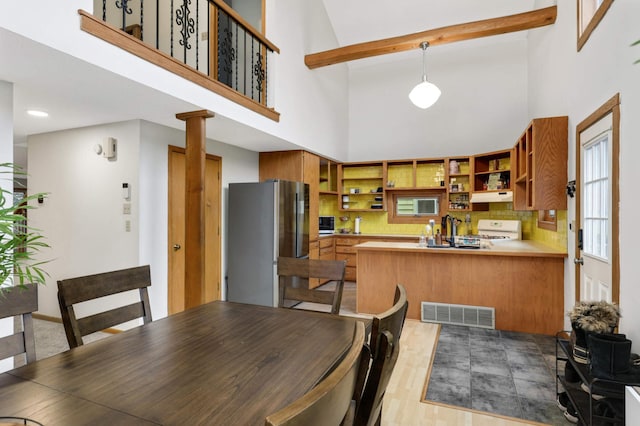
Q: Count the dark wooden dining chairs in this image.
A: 5